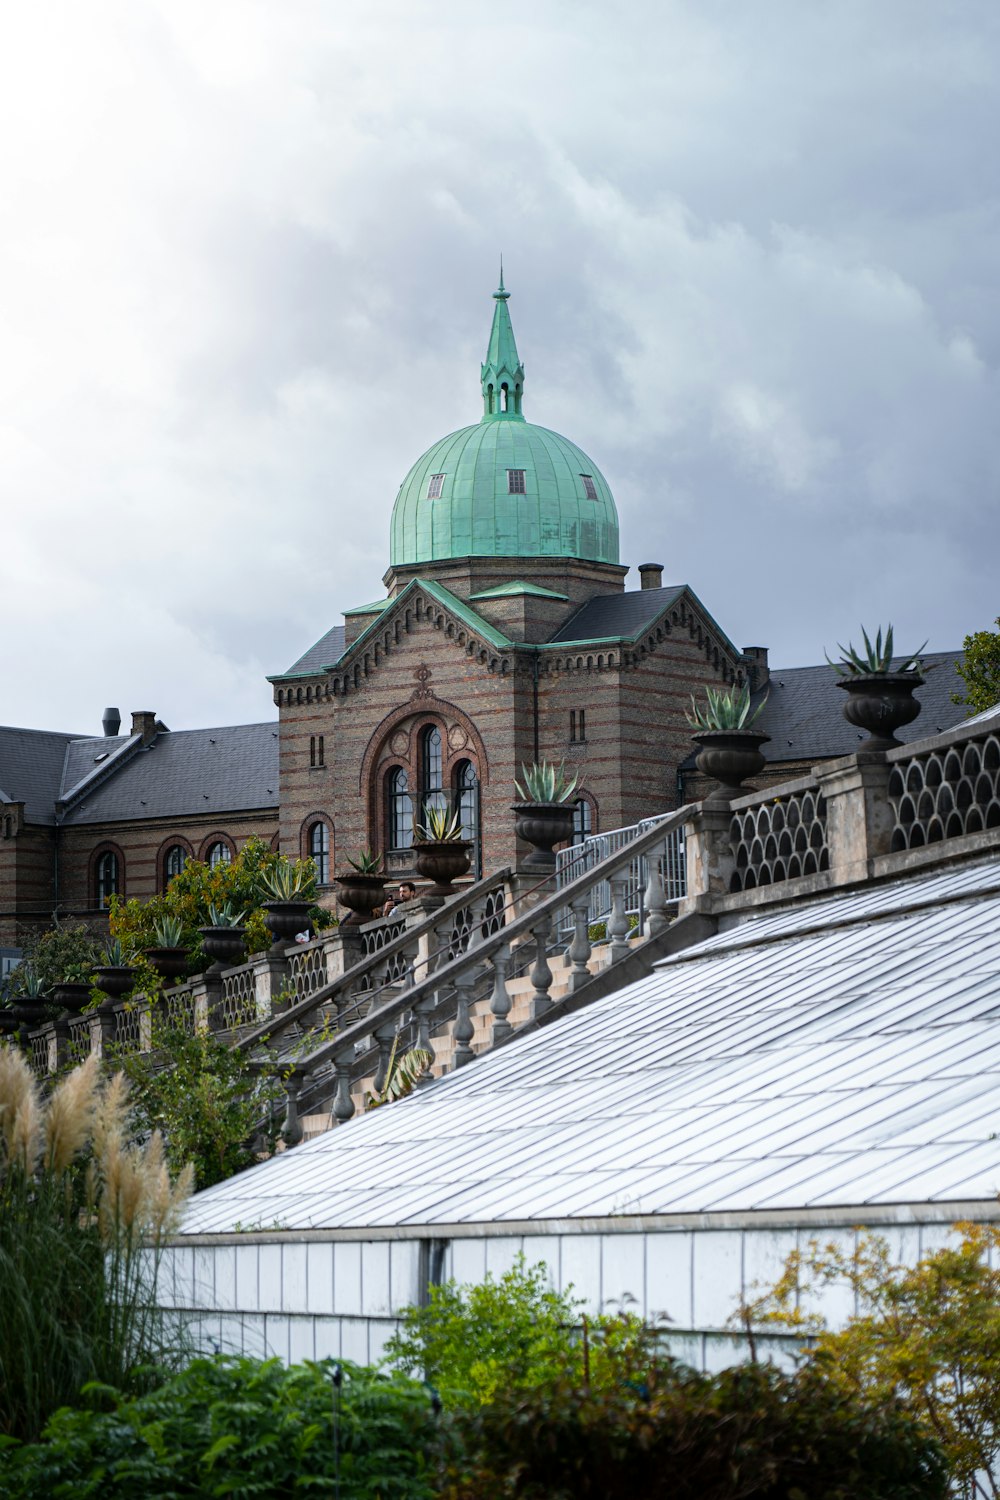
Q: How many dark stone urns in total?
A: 12